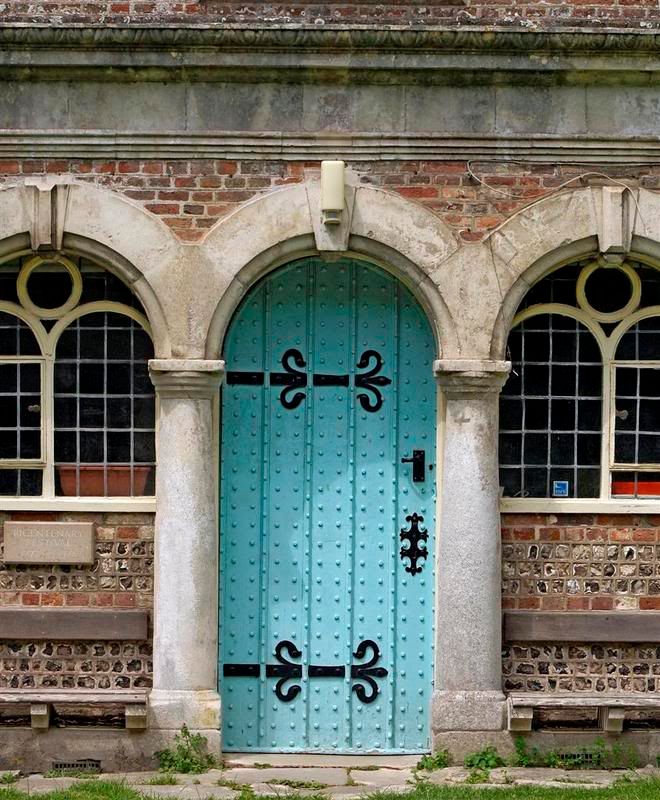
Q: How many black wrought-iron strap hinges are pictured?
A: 2